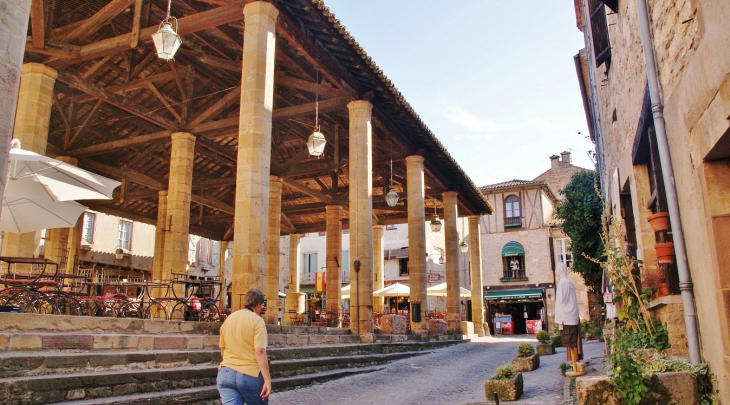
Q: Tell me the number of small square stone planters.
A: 3